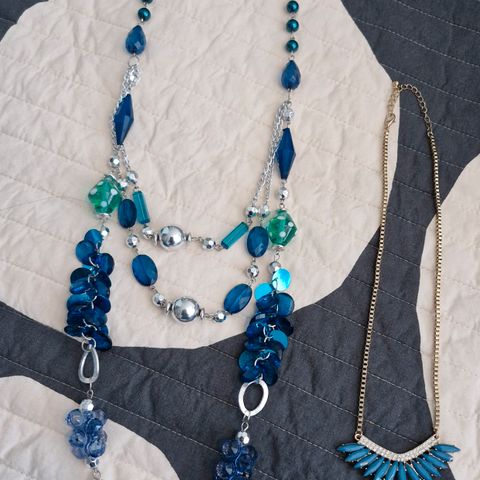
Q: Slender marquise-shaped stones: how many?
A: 13